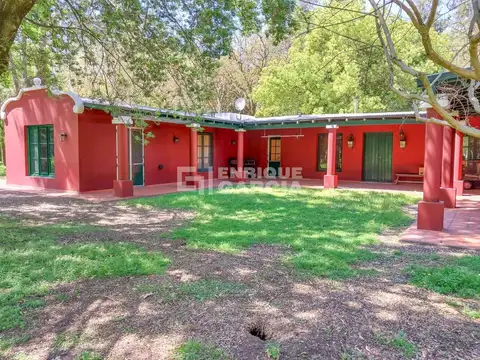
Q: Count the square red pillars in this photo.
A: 7